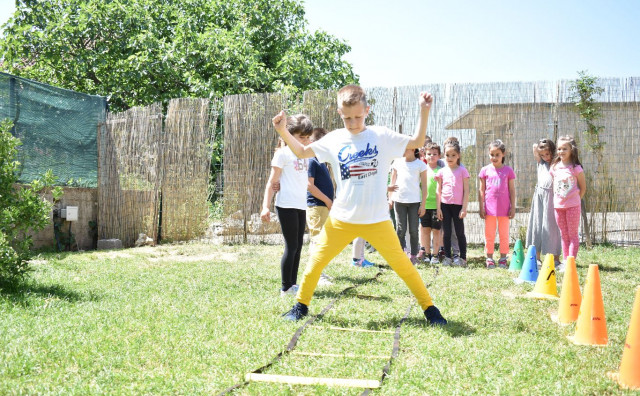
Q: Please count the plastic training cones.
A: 6